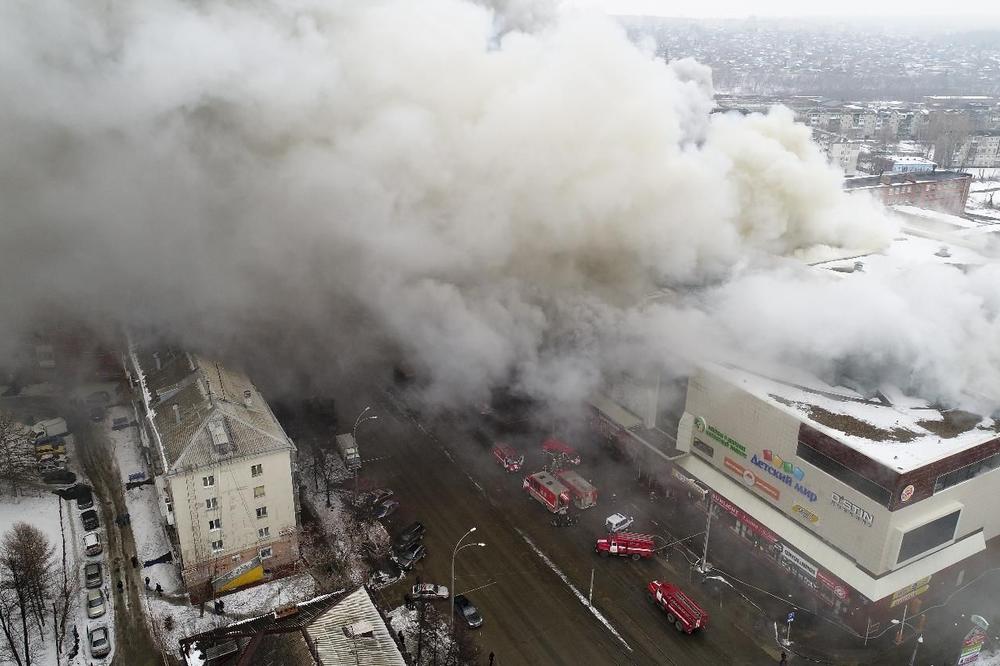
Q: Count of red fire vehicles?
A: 6